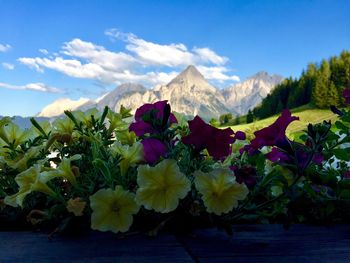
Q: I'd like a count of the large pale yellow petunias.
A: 3